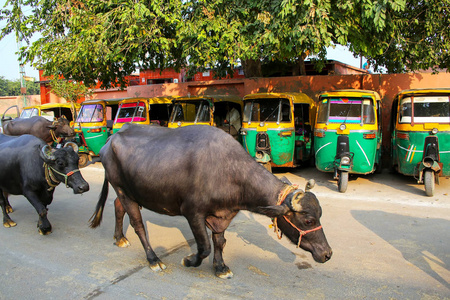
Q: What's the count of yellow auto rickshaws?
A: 7